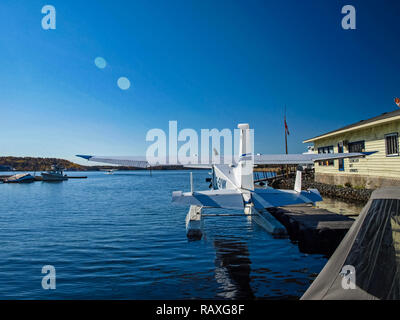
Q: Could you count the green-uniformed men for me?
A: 0